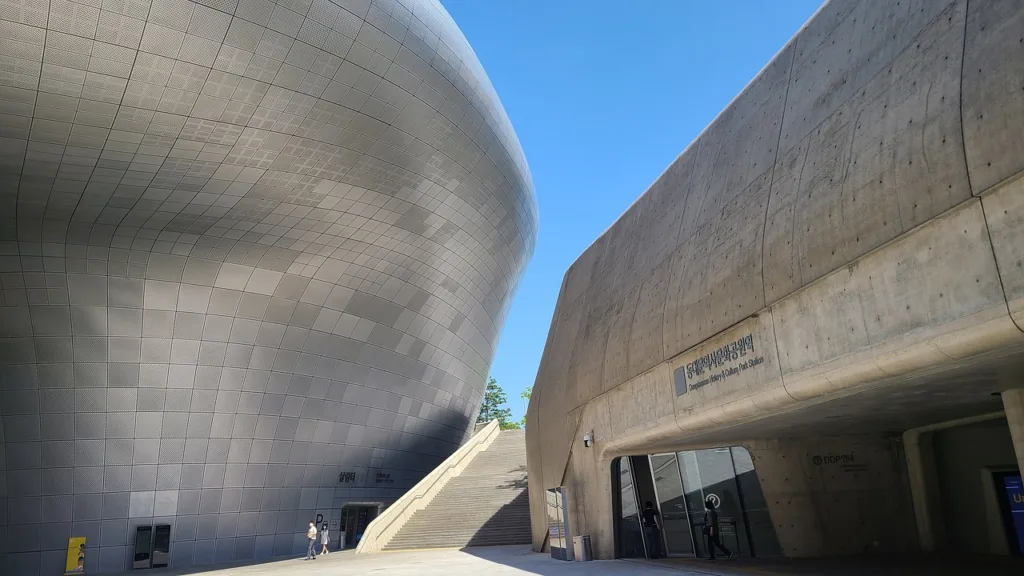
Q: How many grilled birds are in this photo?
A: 0